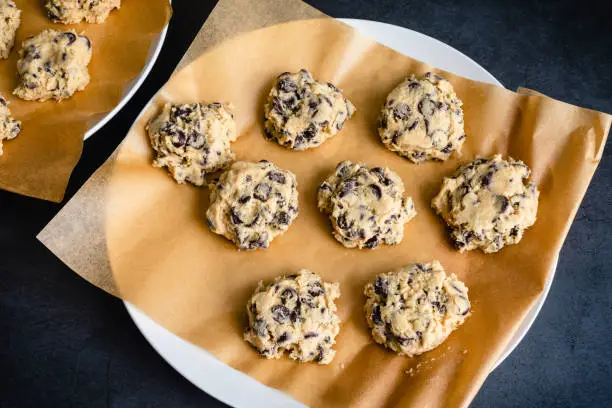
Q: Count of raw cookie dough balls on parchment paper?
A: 12